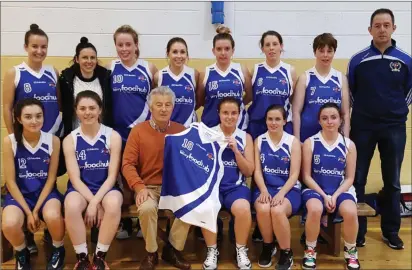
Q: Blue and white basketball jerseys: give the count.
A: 12